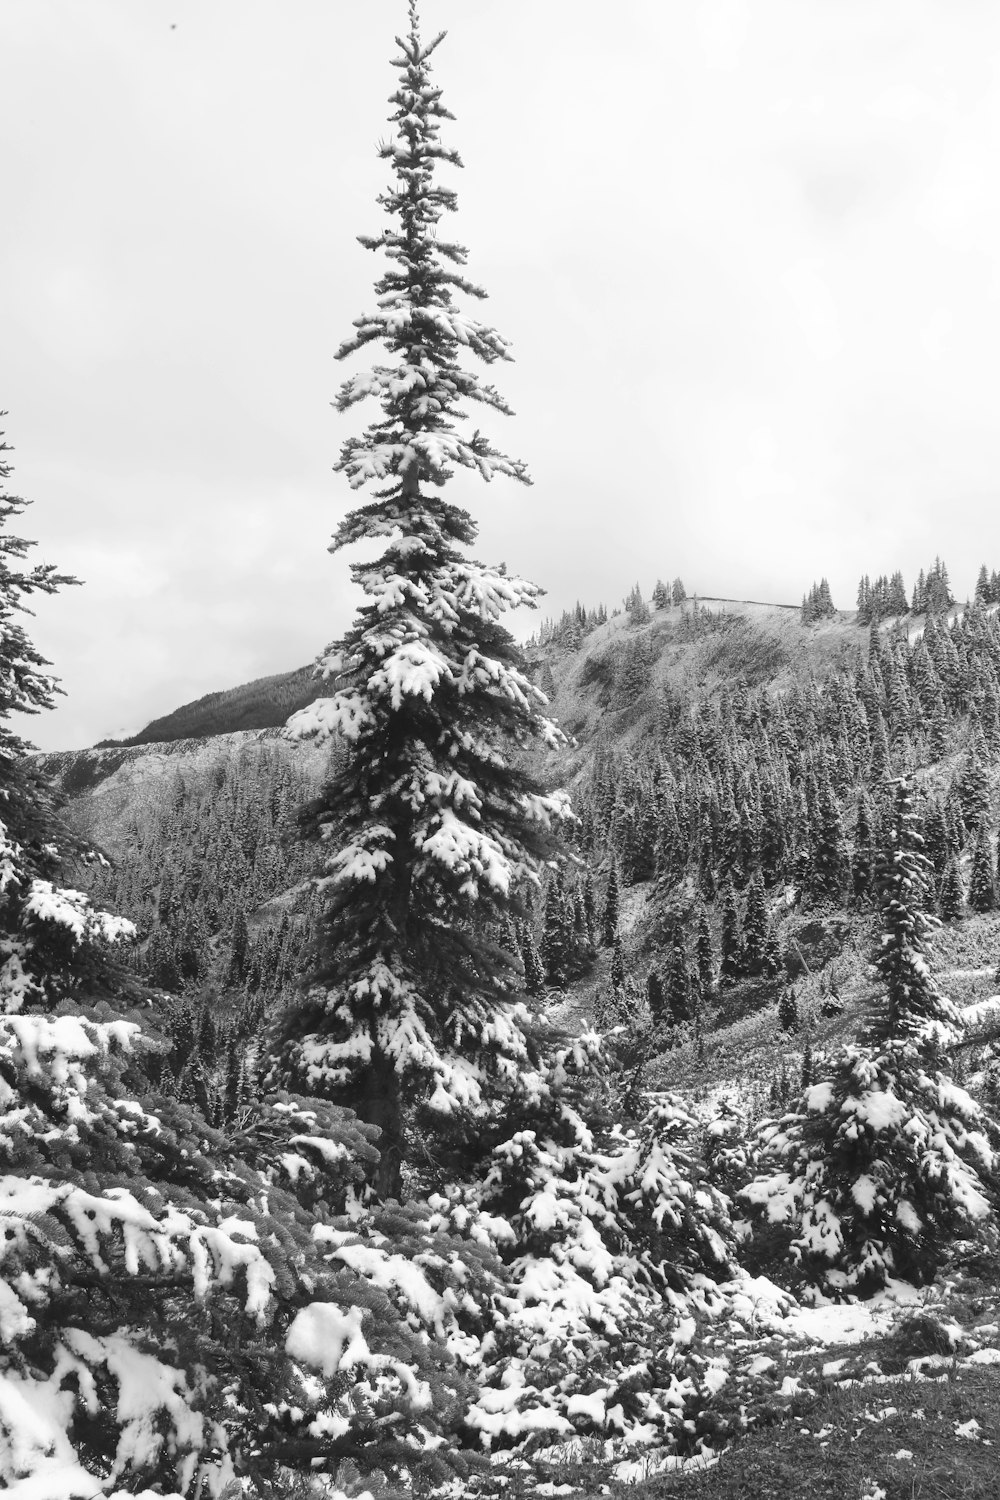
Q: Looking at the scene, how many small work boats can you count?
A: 0